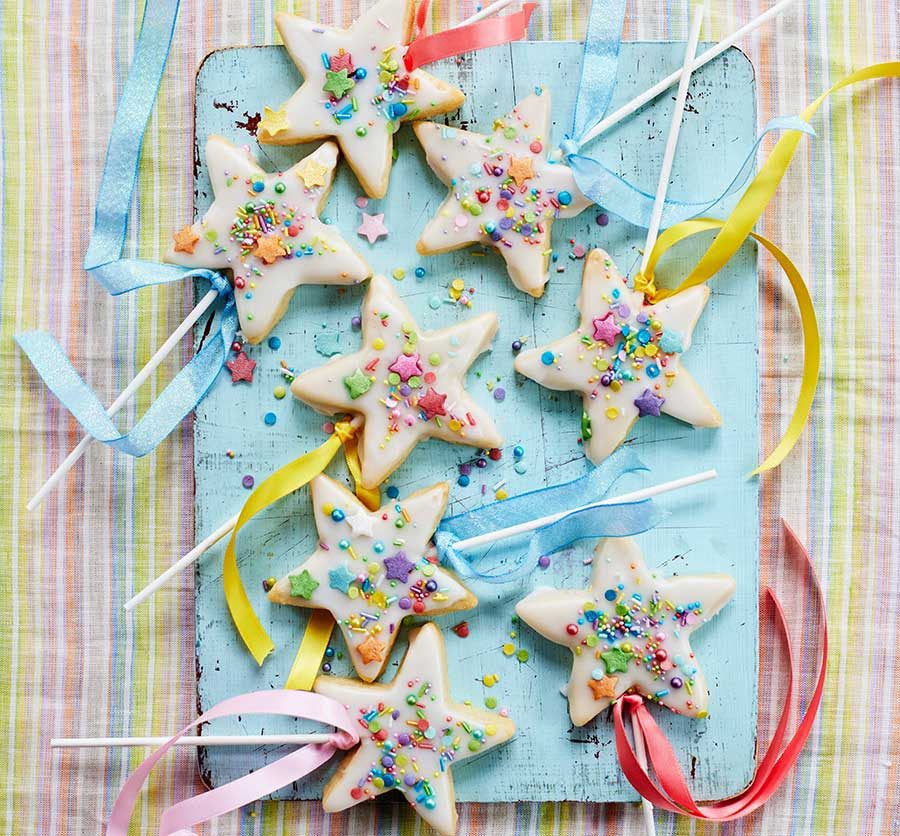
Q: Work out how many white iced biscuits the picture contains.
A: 8